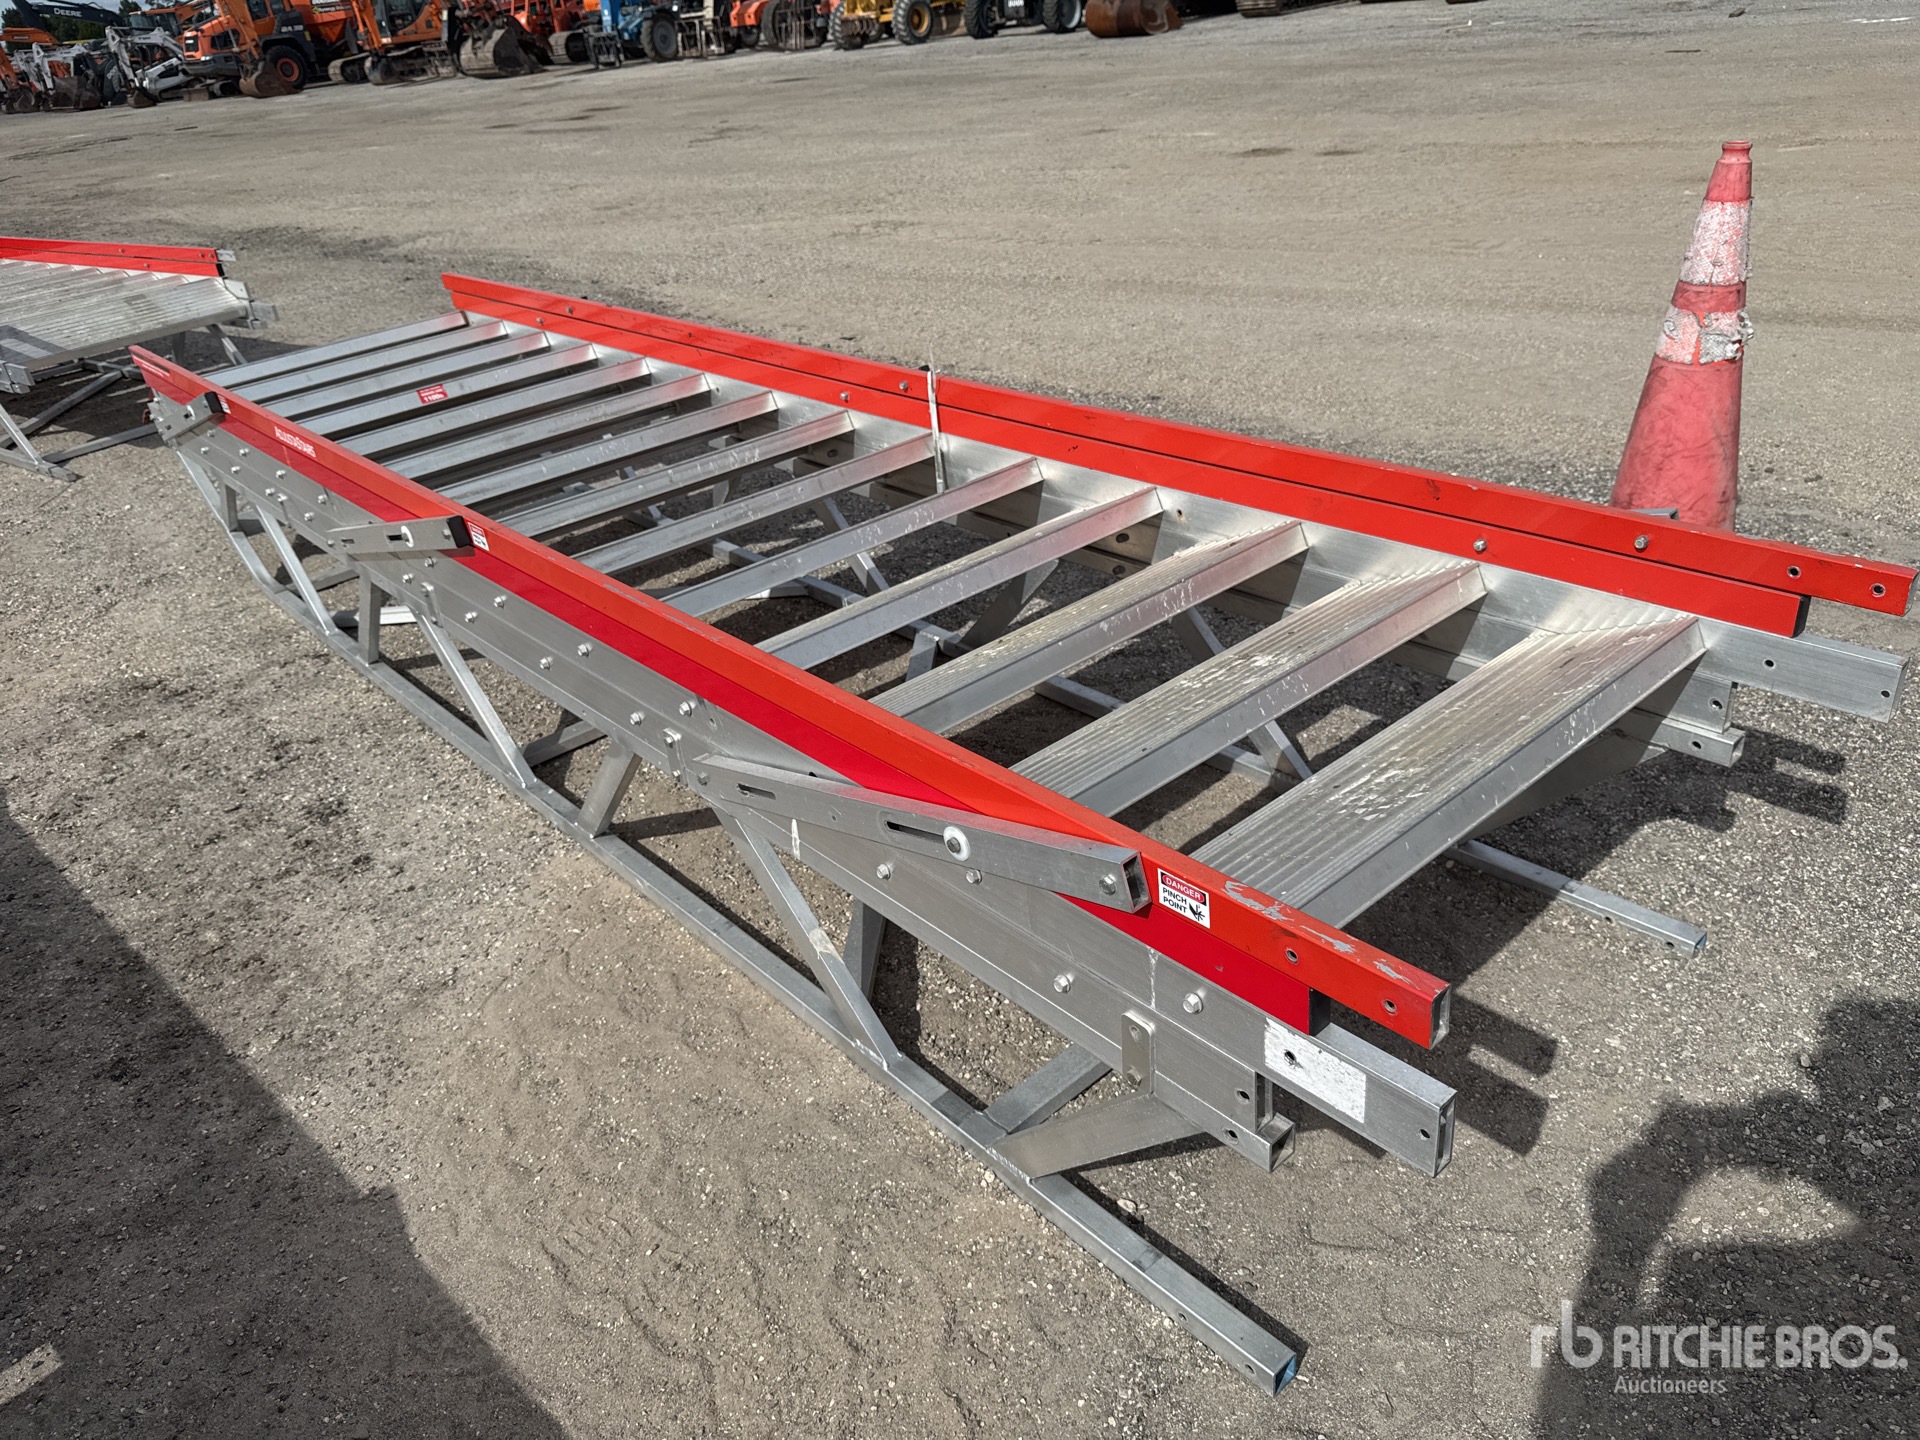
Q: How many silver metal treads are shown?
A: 14